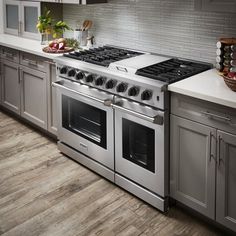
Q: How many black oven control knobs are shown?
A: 9